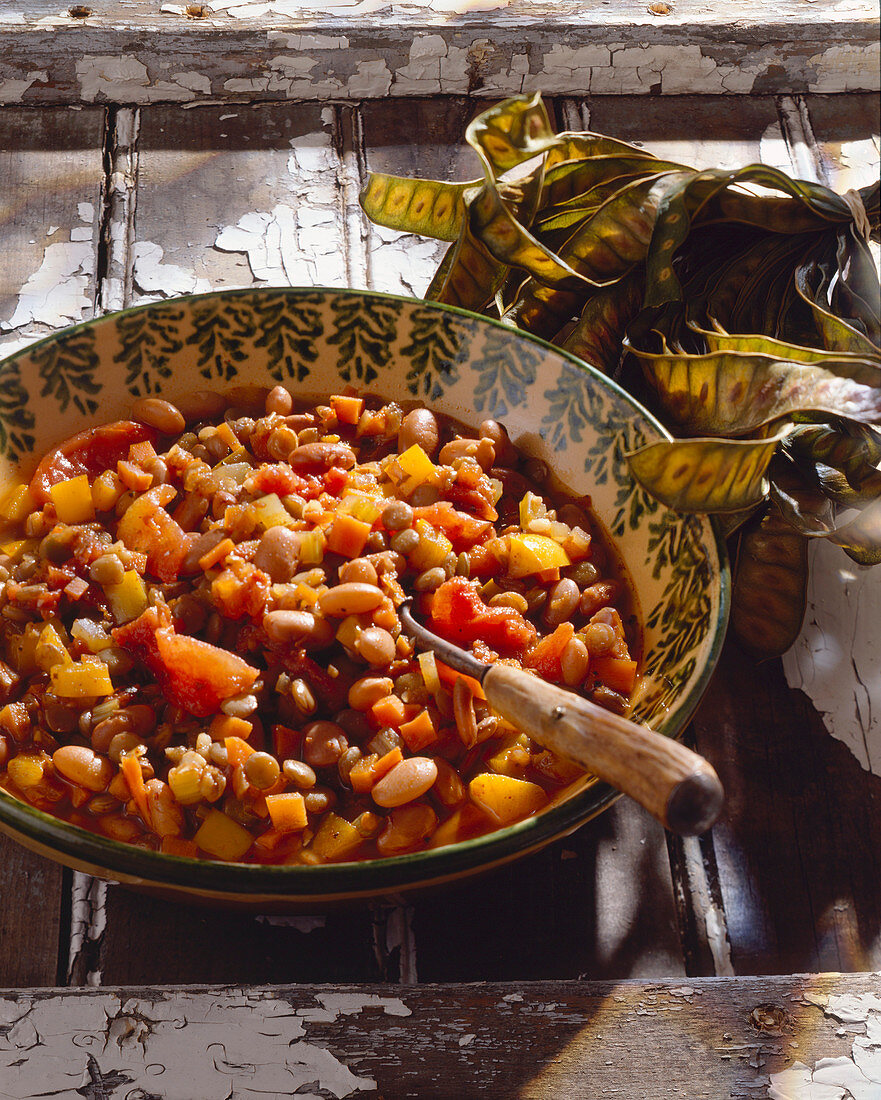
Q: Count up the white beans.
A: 0